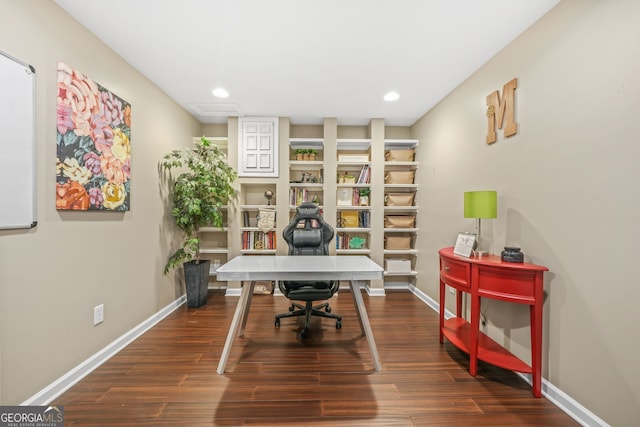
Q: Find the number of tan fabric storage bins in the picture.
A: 5